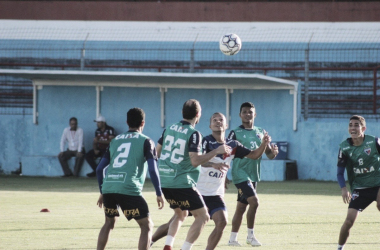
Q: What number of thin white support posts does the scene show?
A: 5